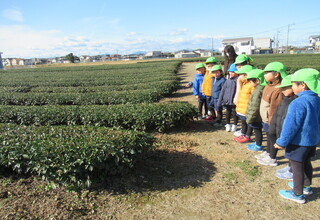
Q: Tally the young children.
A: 10